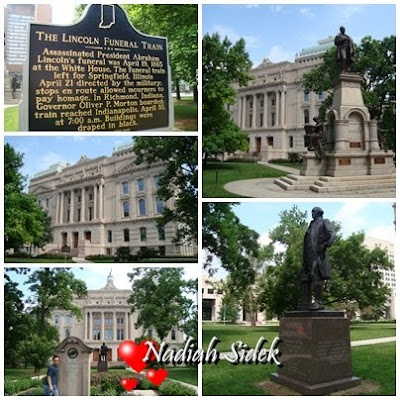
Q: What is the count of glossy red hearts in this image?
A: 3